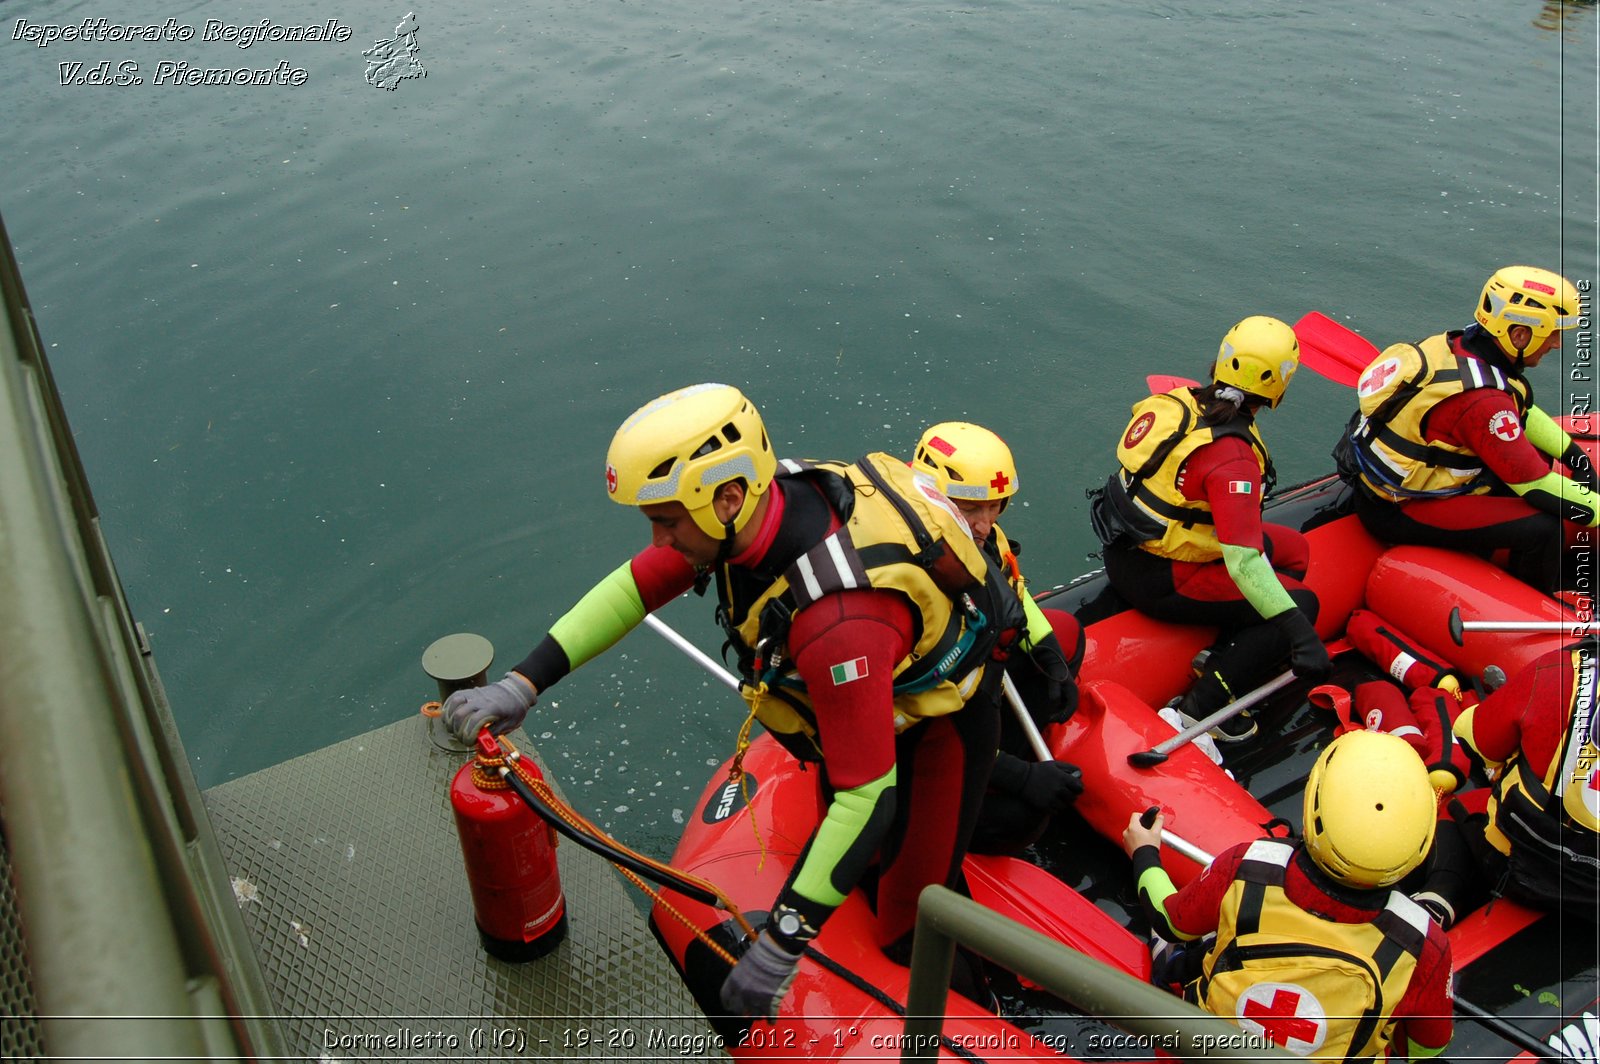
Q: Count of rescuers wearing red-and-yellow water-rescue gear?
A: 6